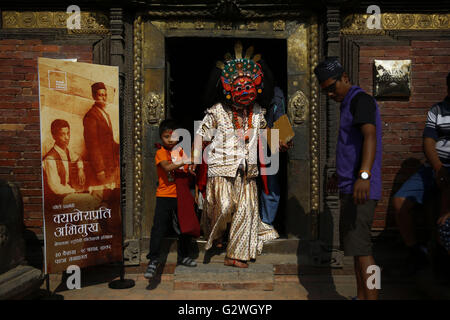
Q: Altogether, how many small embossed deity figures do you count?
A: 2